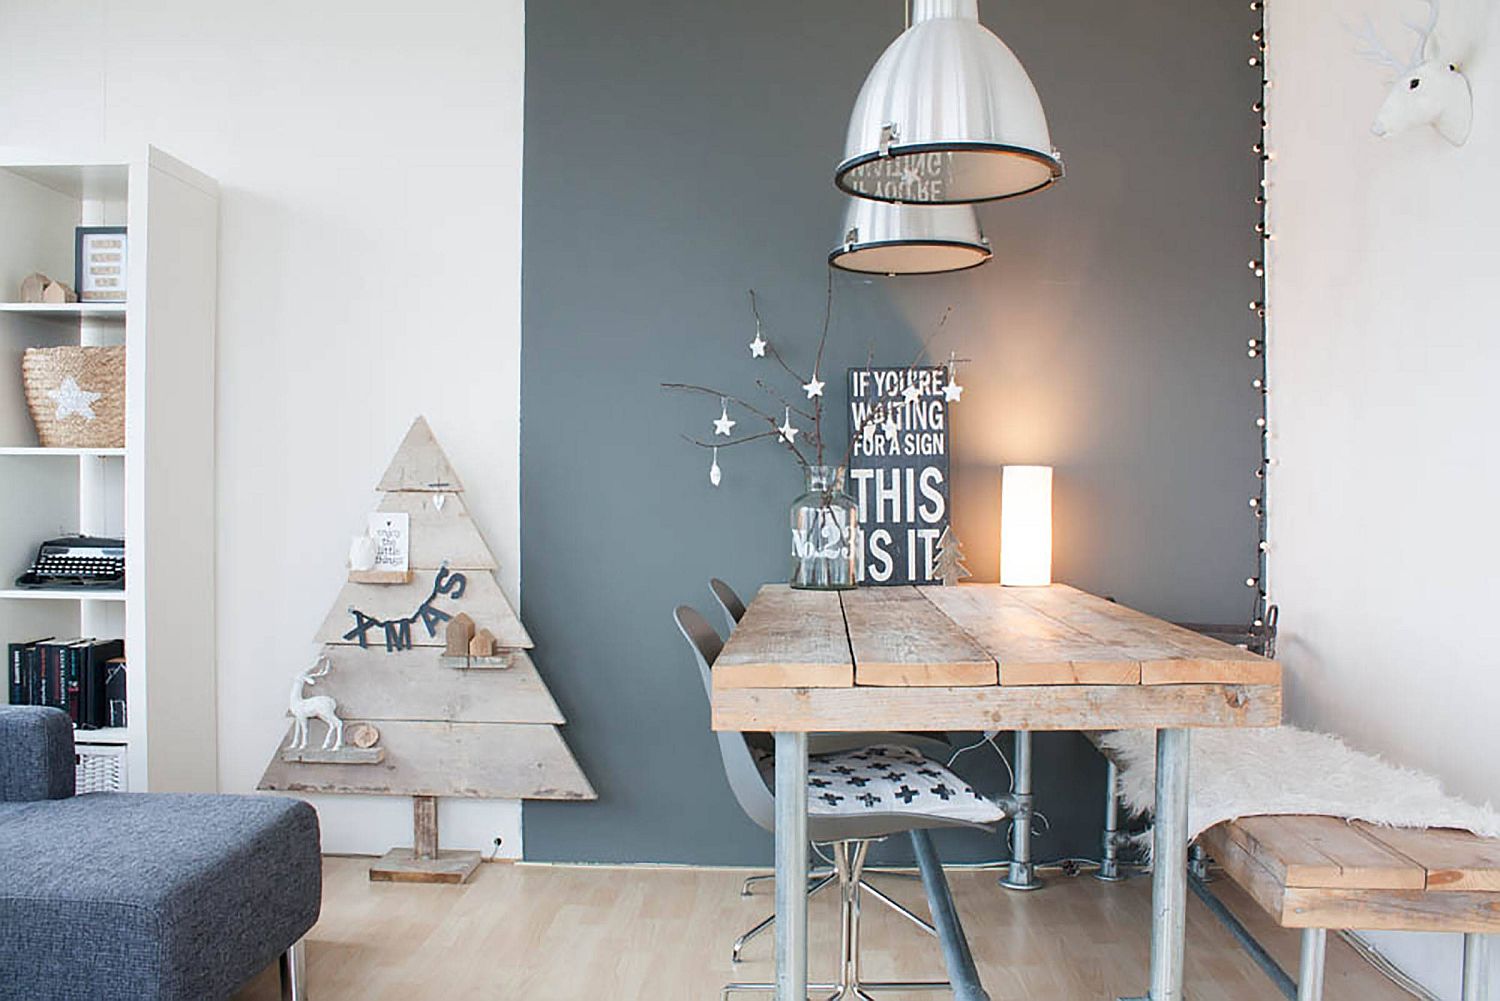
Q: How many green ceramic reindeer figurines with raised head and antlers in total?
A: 0